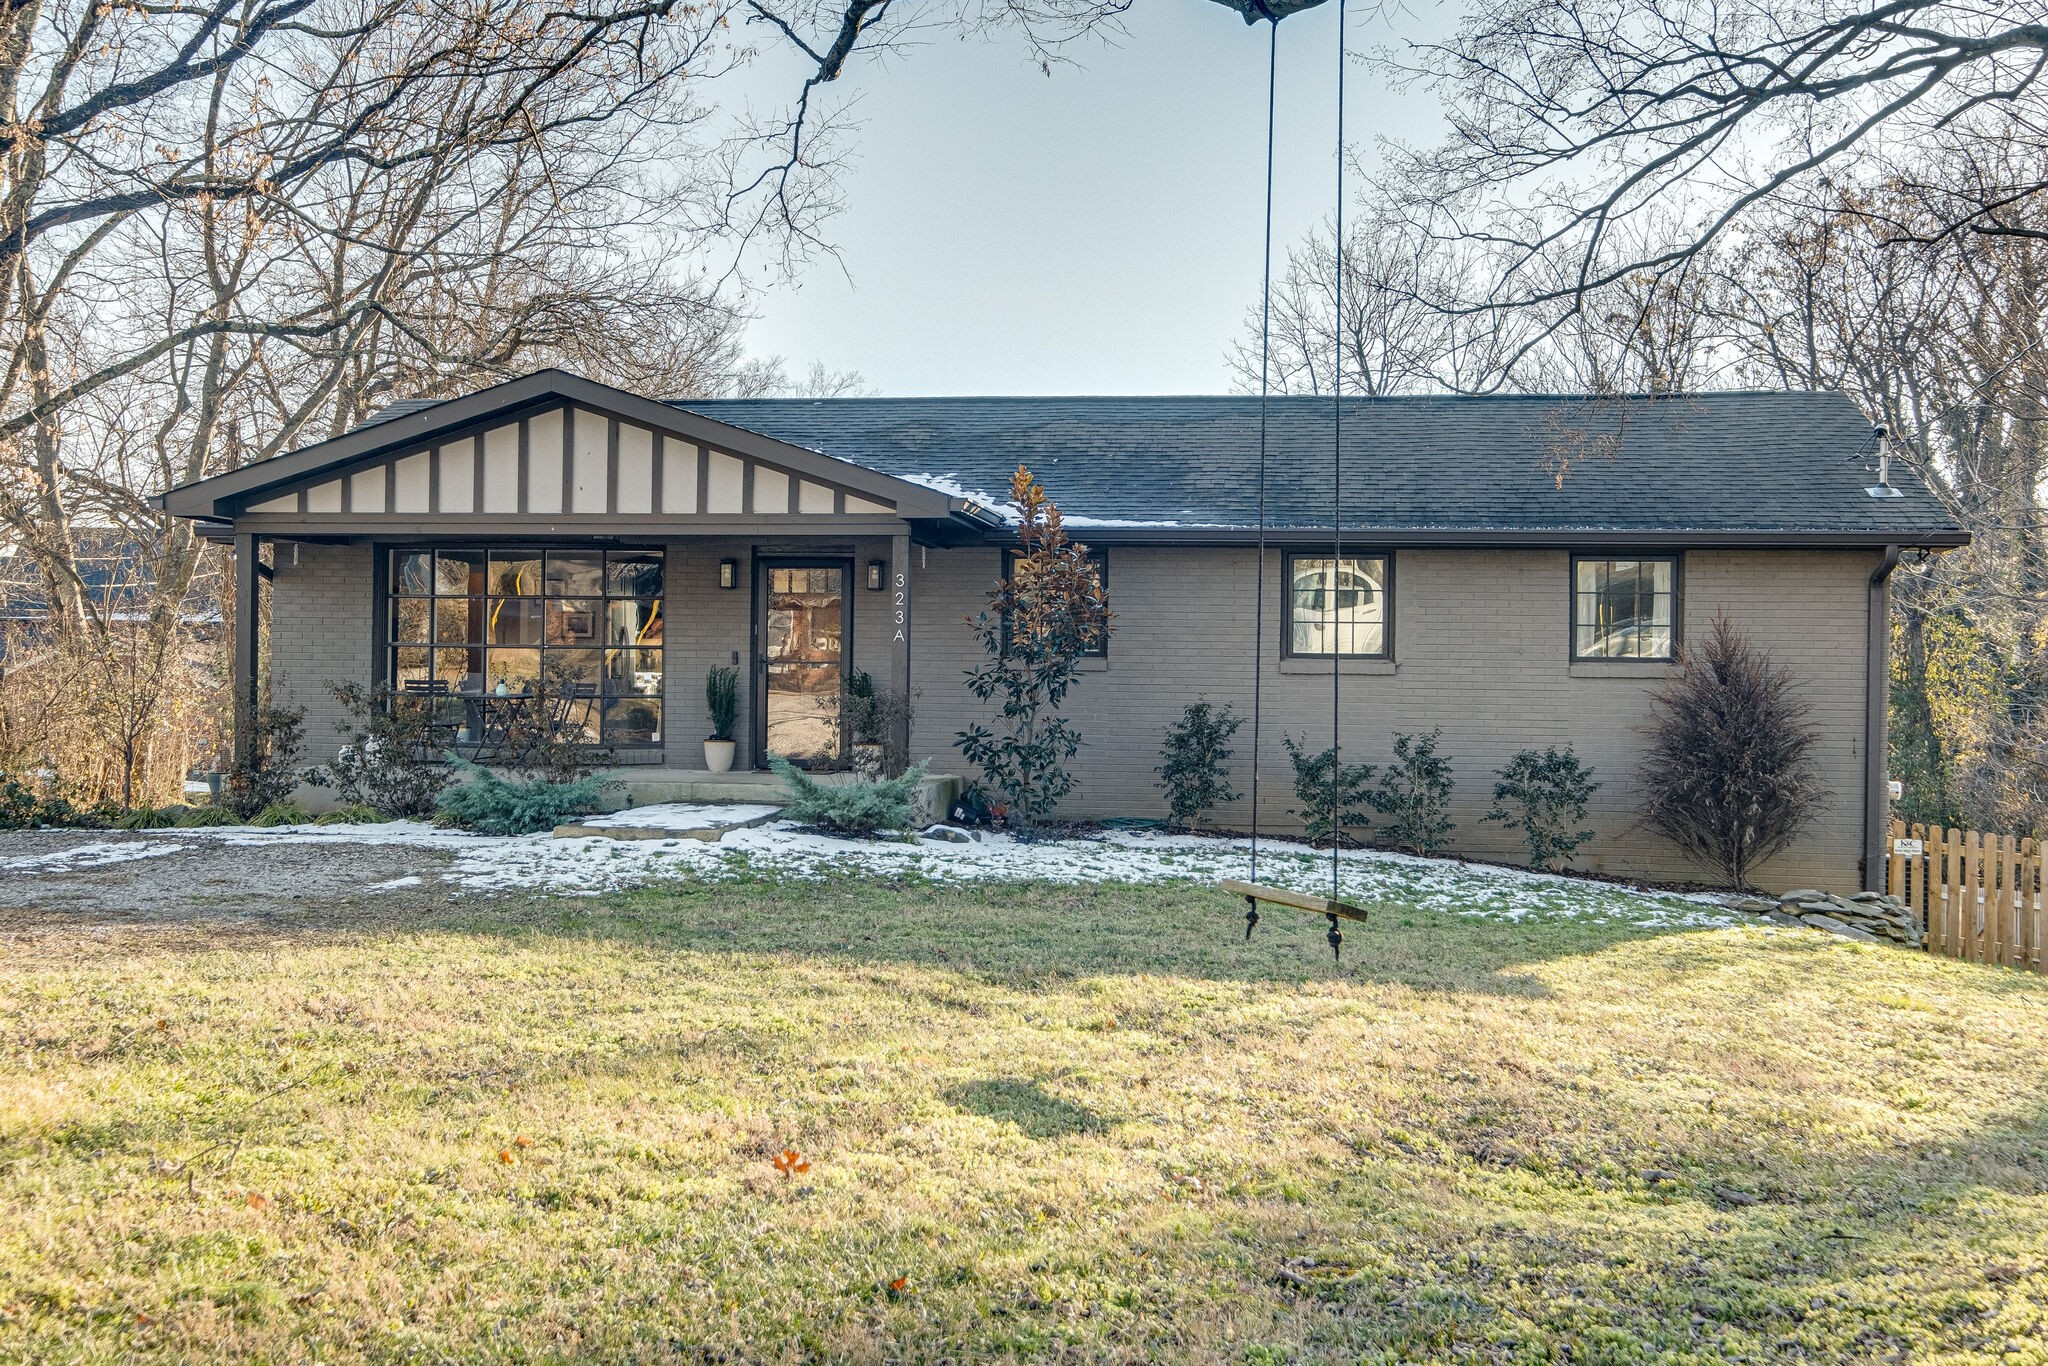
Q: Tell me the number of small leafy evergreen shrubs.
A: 4